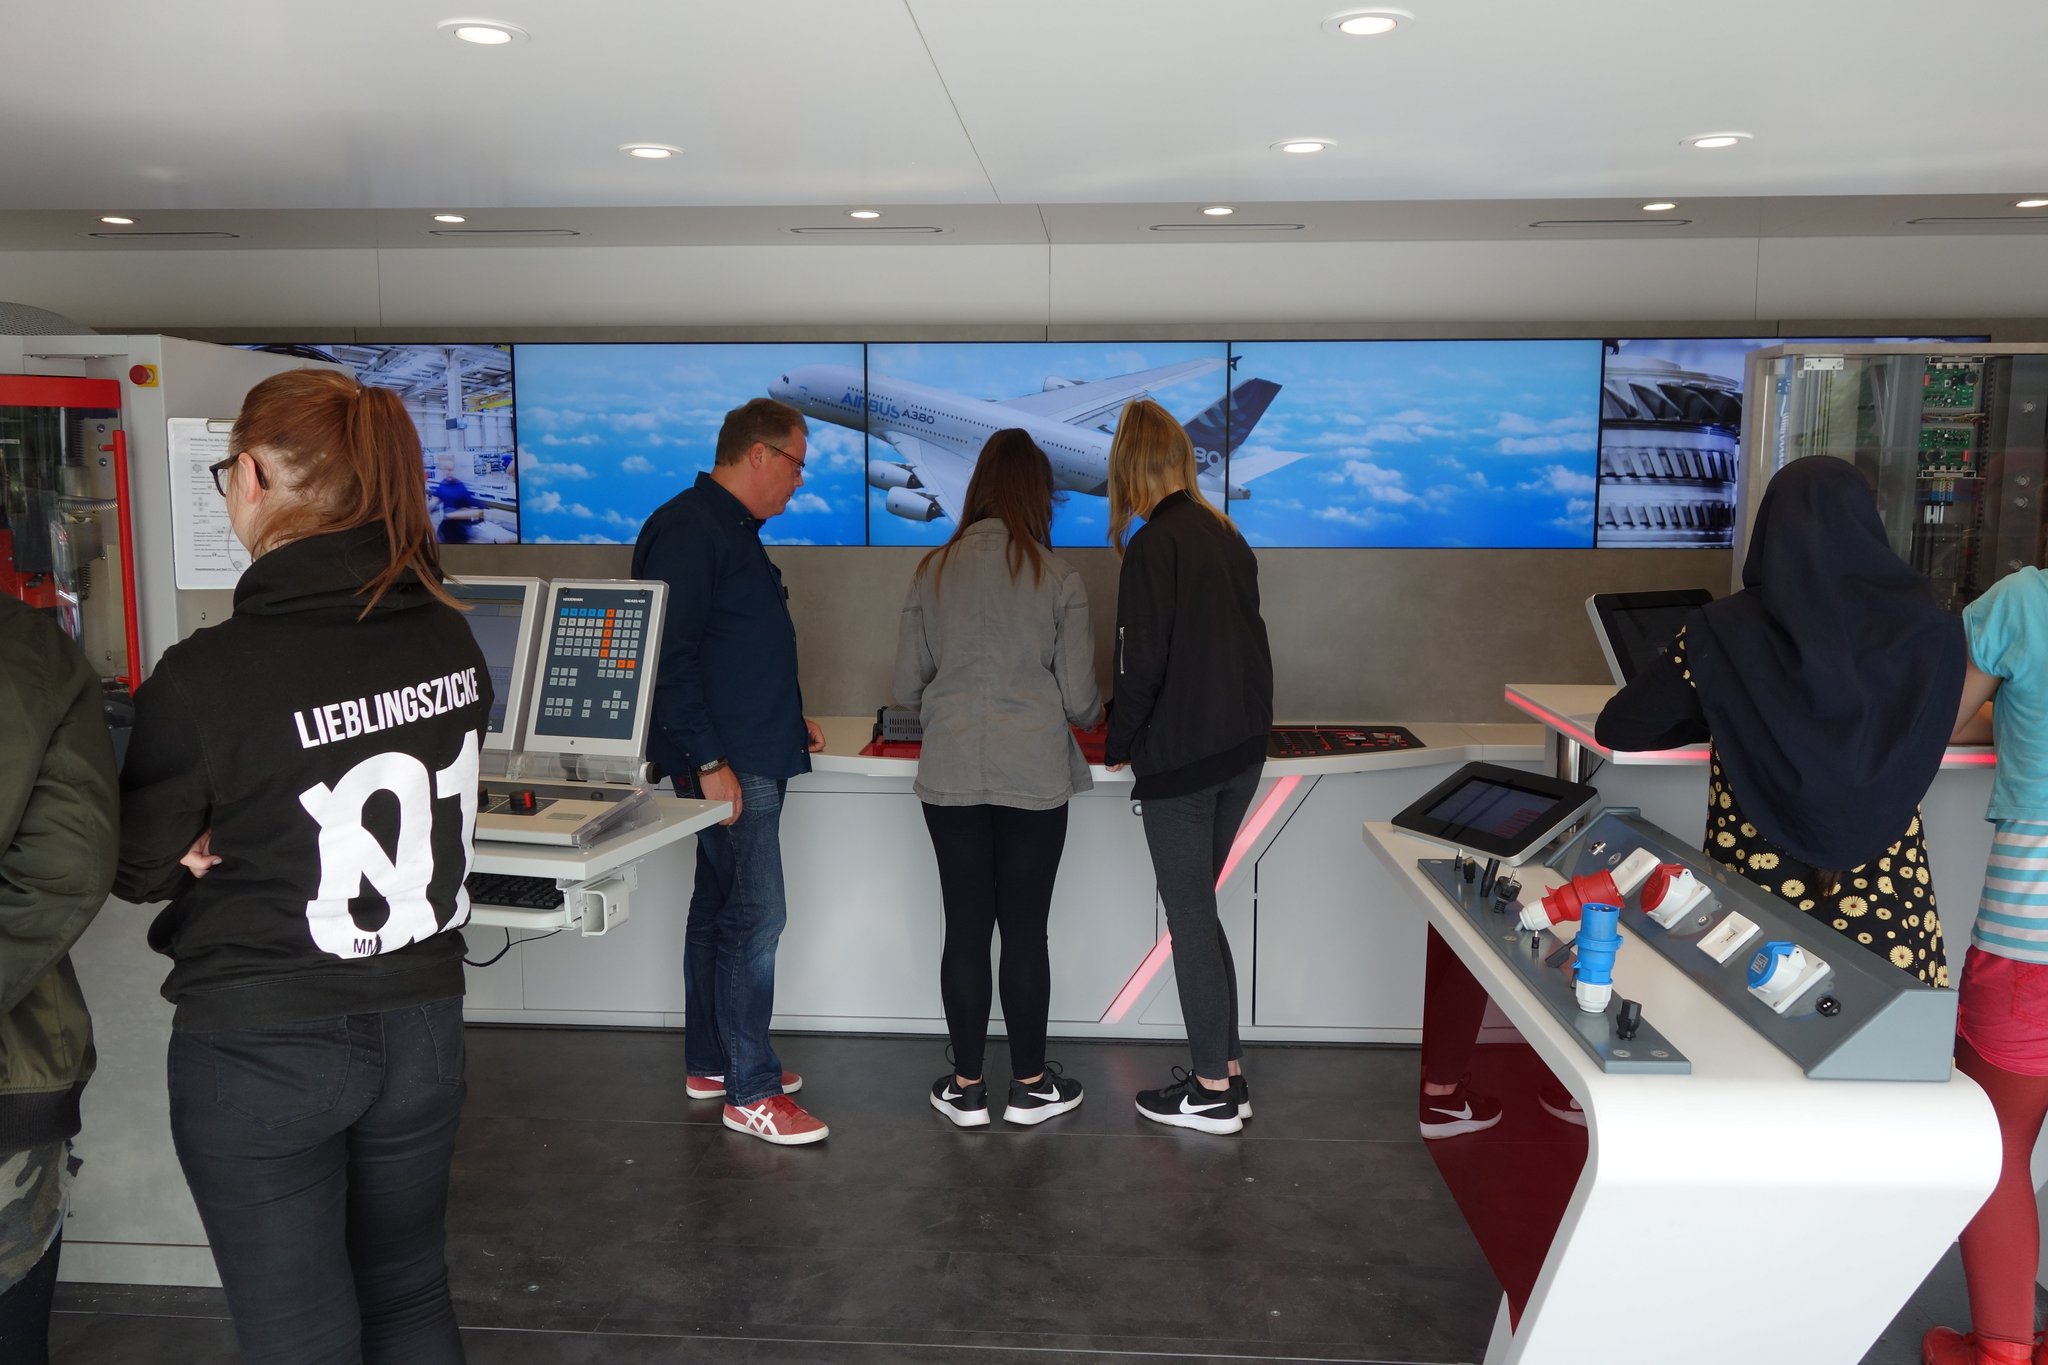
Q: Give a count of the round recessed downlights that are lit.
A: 11